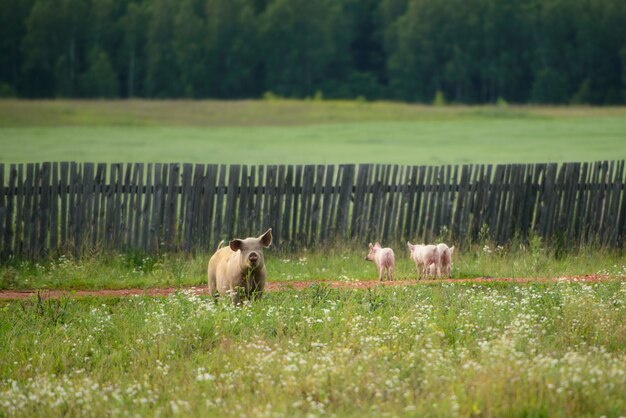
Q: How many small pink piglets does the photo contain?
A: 3